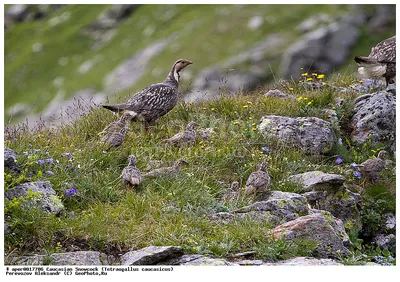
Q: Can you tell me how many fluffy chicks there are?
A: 8